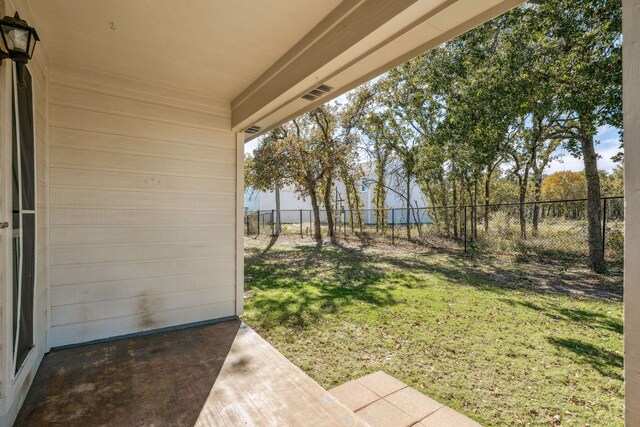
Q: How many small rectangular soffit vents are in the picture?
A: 2